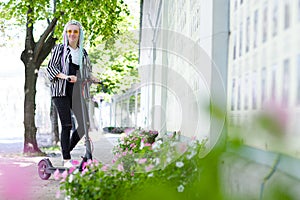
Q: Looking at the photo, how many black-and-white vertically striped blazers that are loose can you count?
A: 1